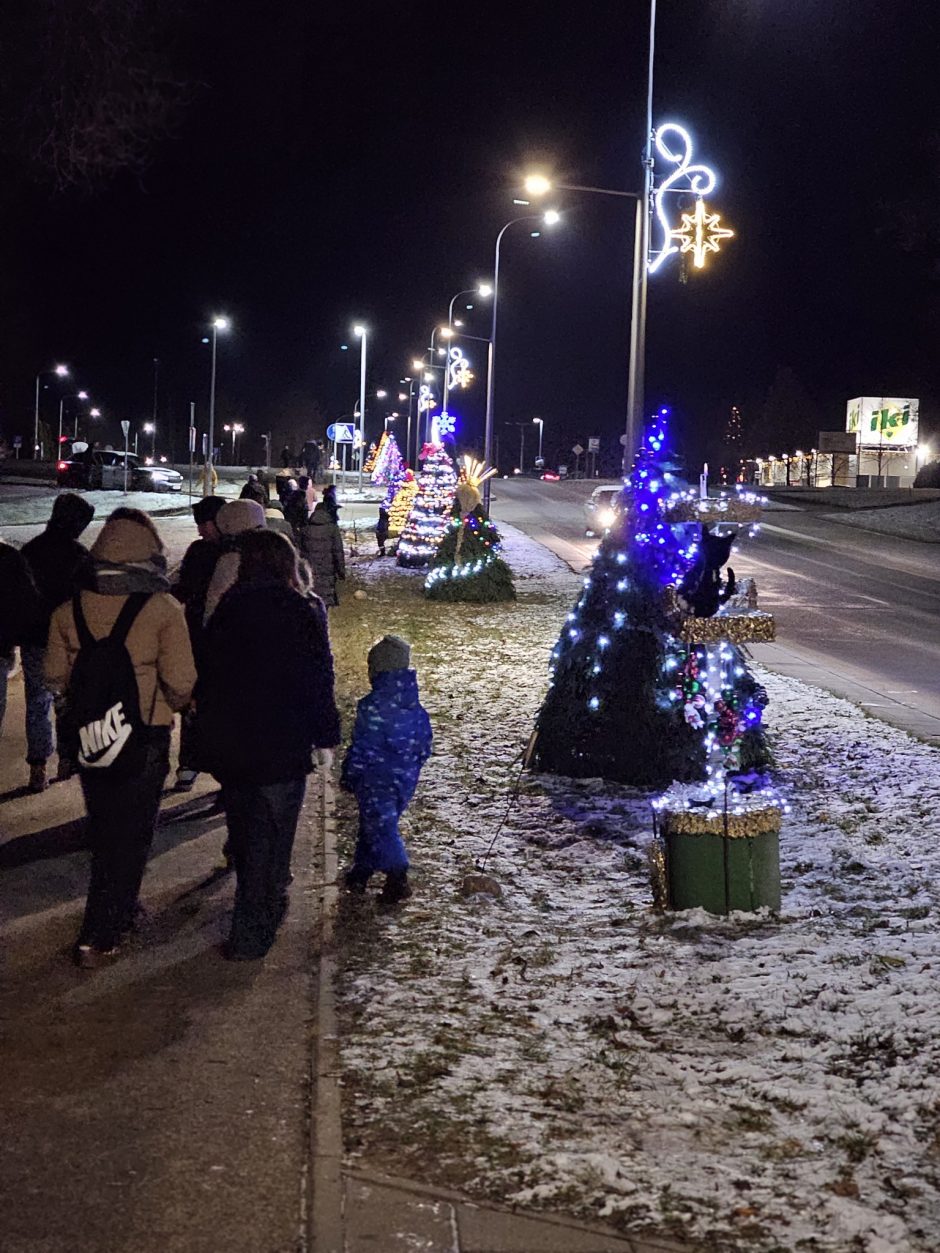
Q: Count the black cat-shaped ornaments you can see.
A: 1